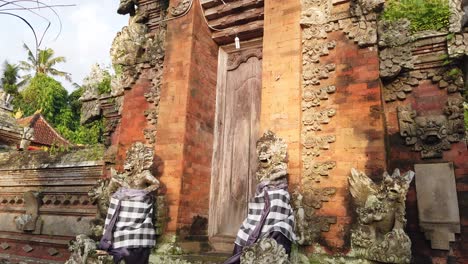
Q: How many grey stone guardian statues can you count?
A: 3